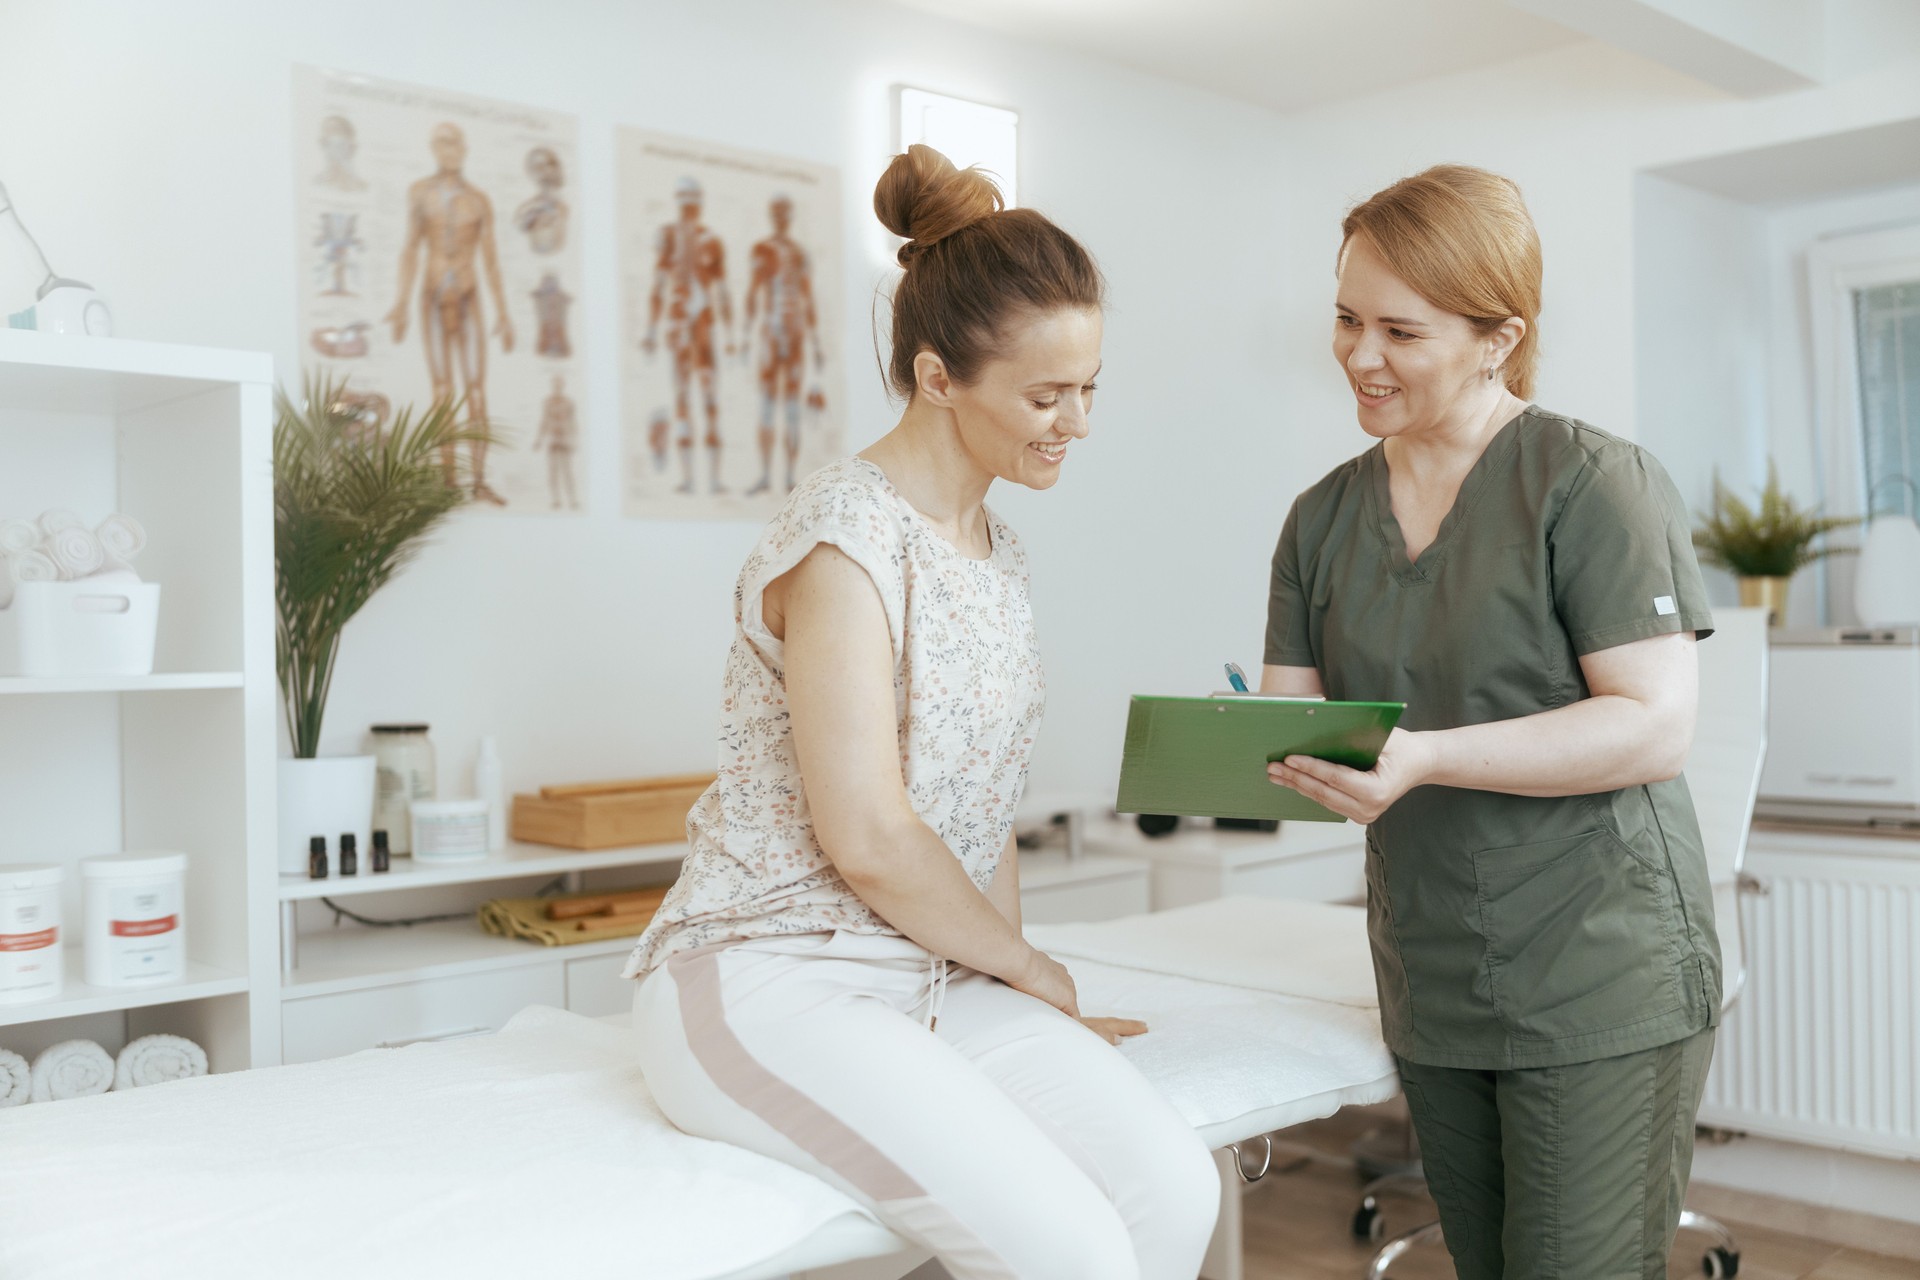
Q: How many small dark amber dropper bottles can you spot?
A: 3